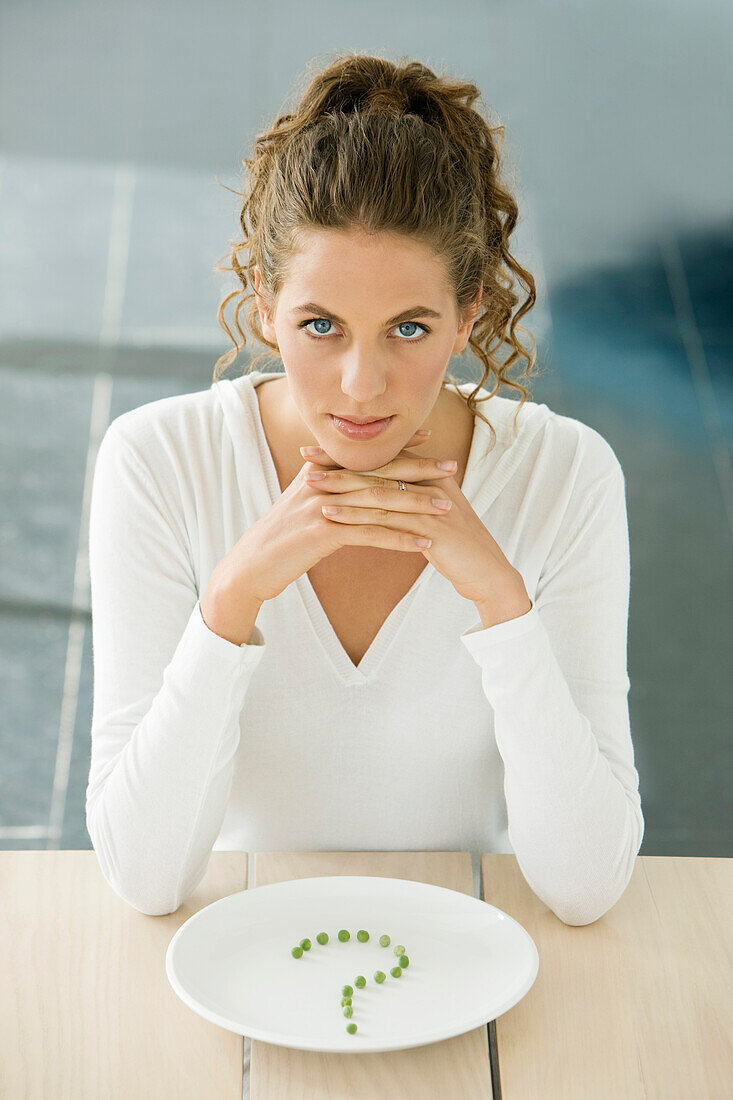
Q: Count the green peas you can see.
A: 15